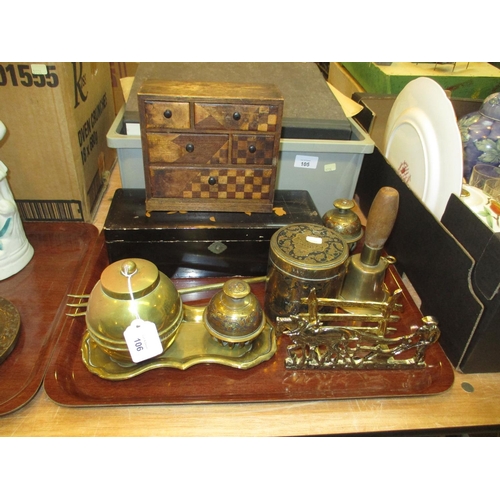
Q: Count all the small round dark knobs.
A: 5